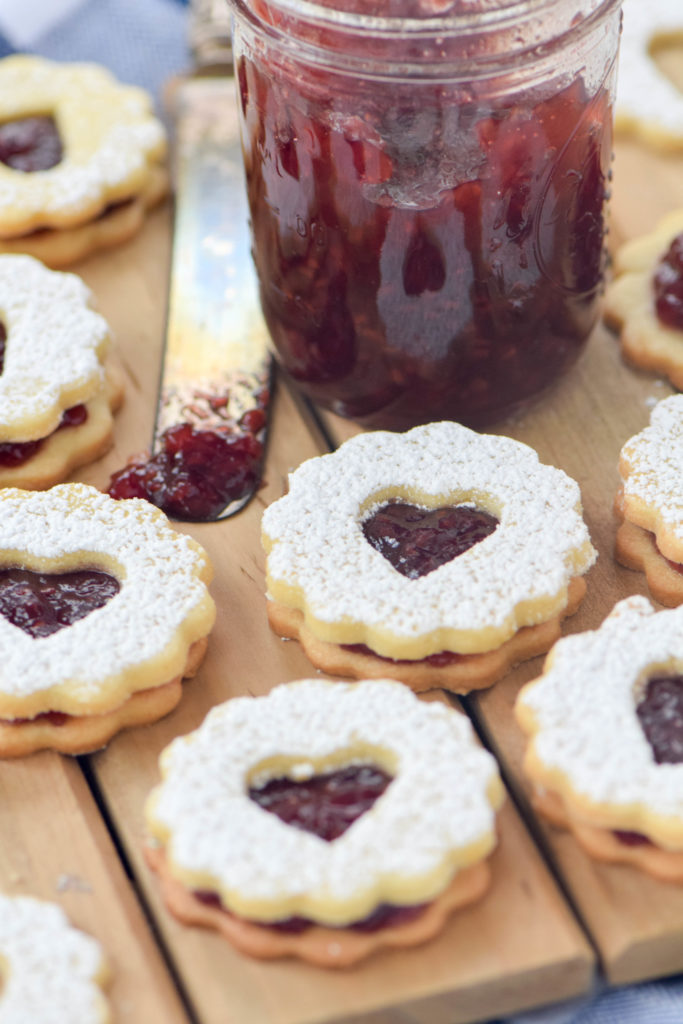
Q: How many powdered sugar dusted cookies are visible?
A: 9